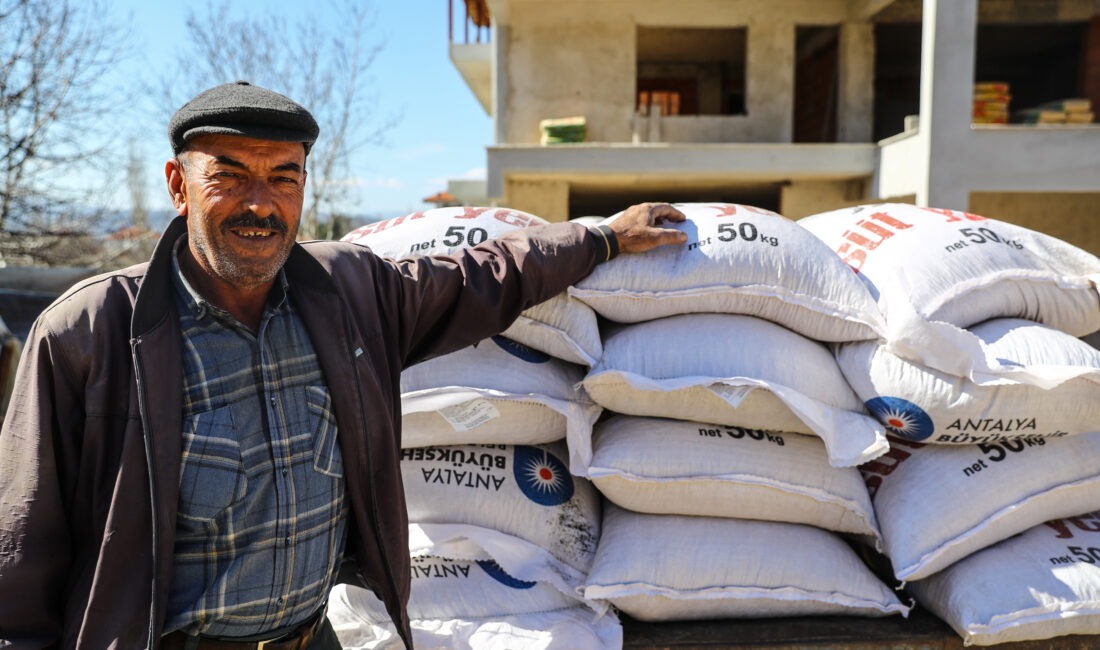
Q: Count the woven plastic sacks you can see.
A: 12